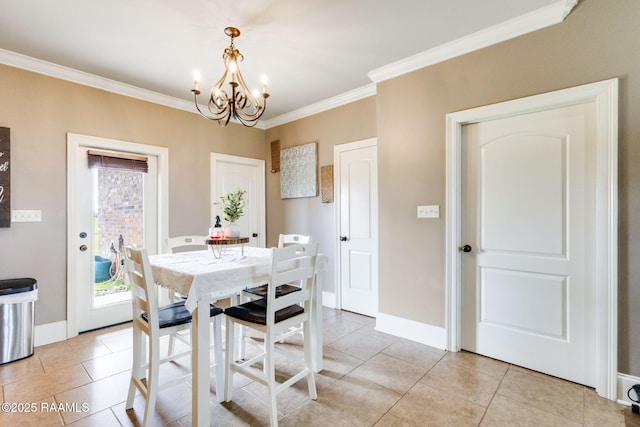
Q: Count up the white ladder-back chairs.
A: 4